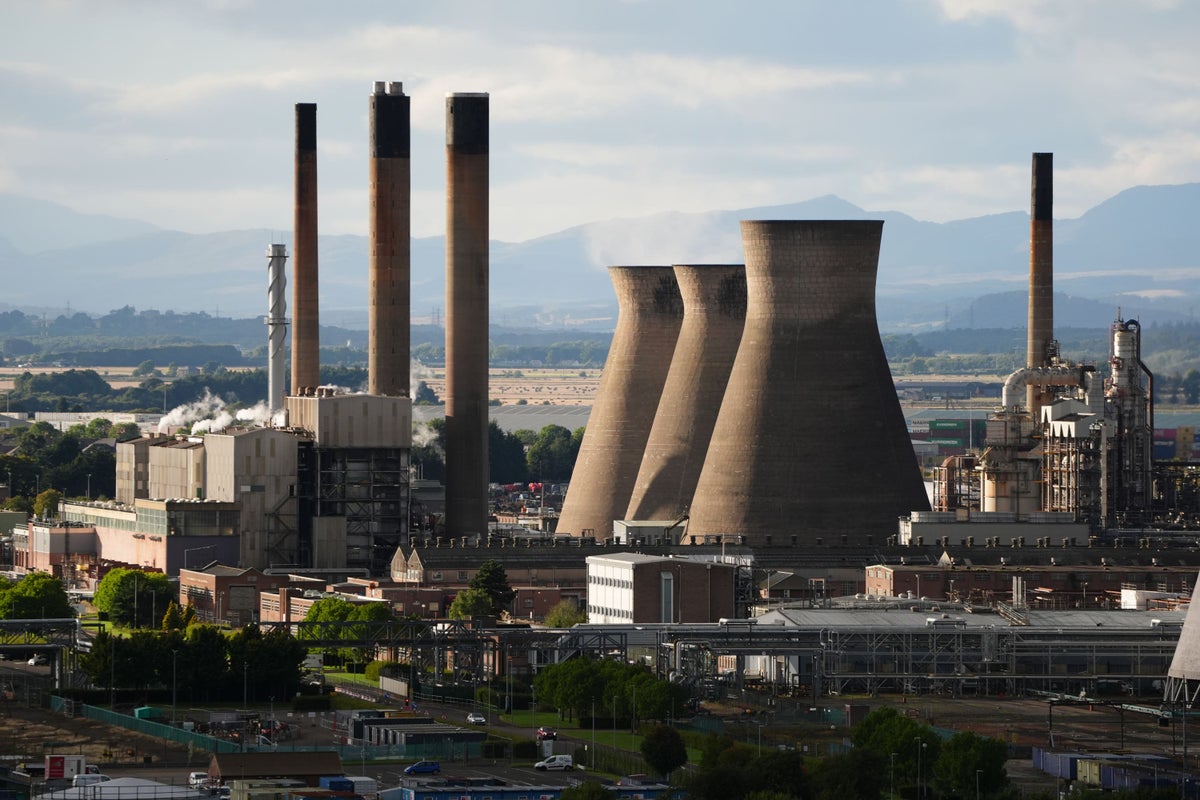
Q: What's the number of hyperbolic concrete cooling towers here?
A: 3